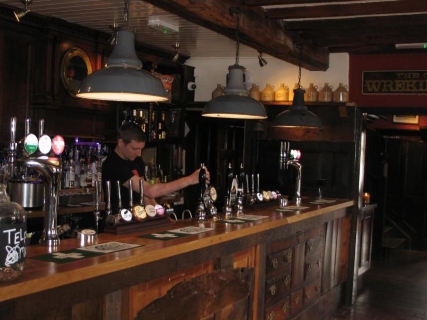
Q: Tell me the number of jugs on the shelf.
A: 8